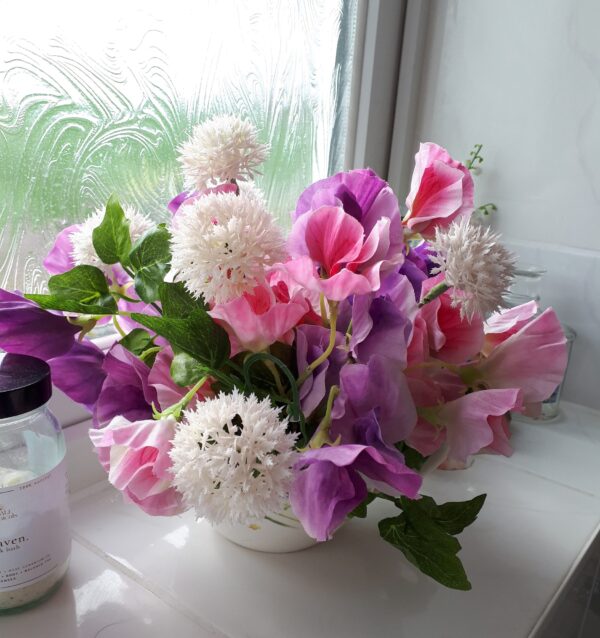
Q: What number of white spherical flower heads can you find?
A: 5